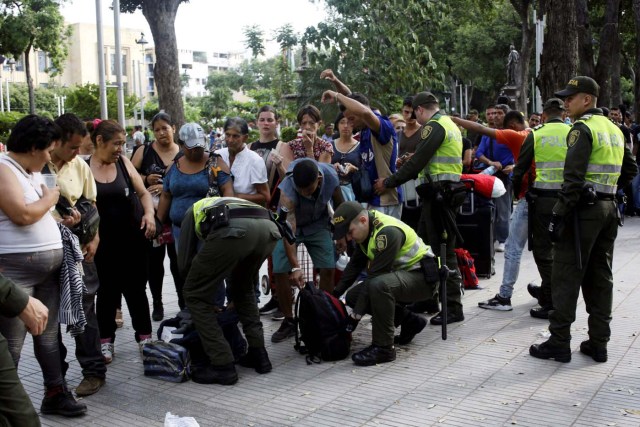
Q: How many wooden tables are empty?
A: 0